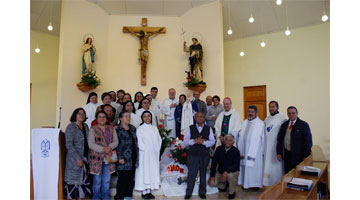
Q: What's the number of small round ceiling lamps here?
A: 9